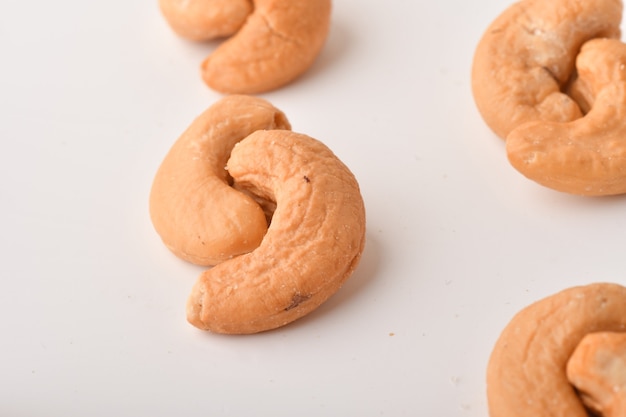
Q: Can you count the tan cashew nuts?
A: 8